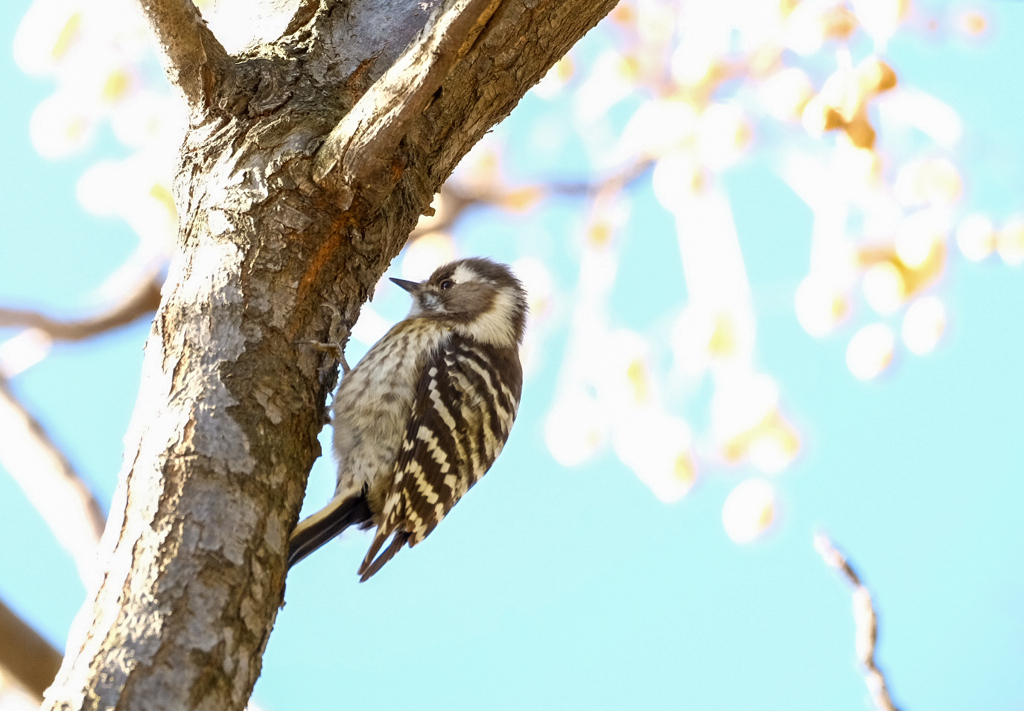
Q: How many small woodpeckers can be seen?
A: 1